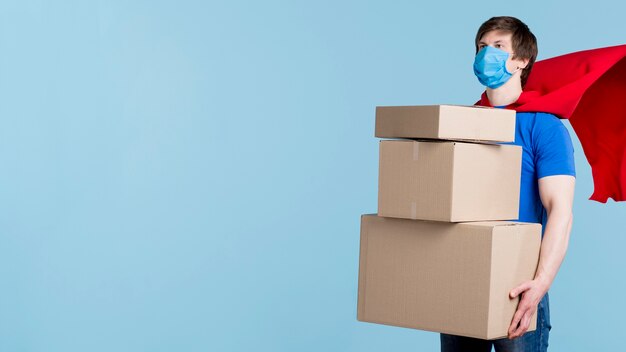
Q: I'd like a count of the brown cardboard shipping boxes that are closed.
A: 3